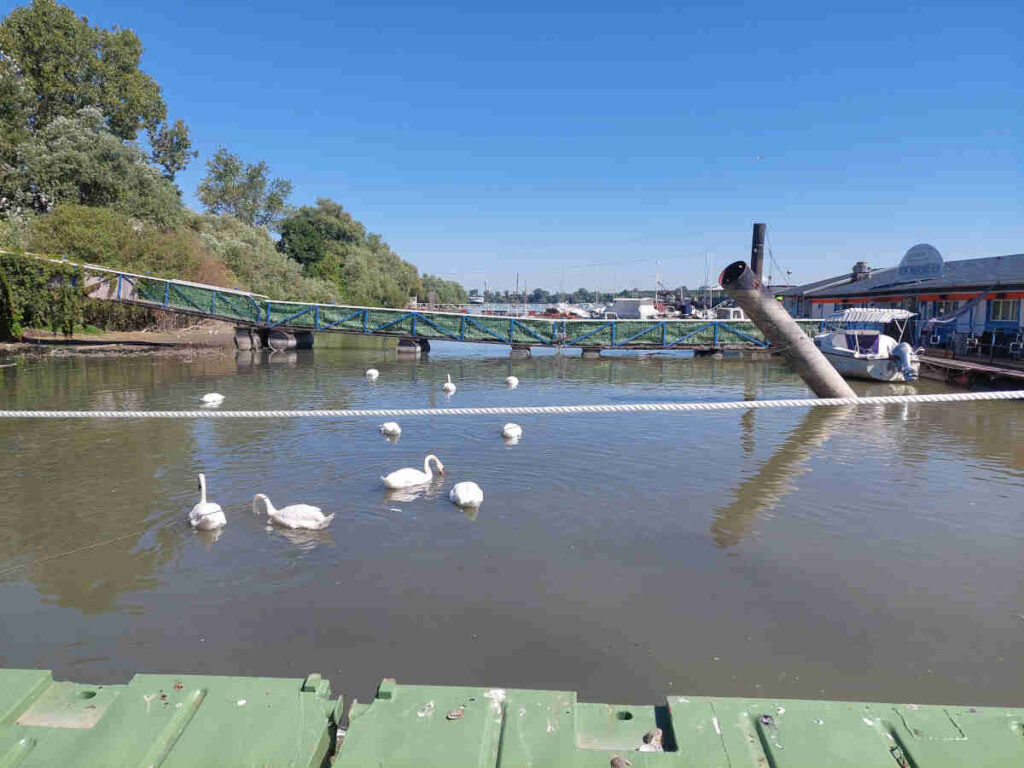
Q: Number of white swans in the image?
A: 10